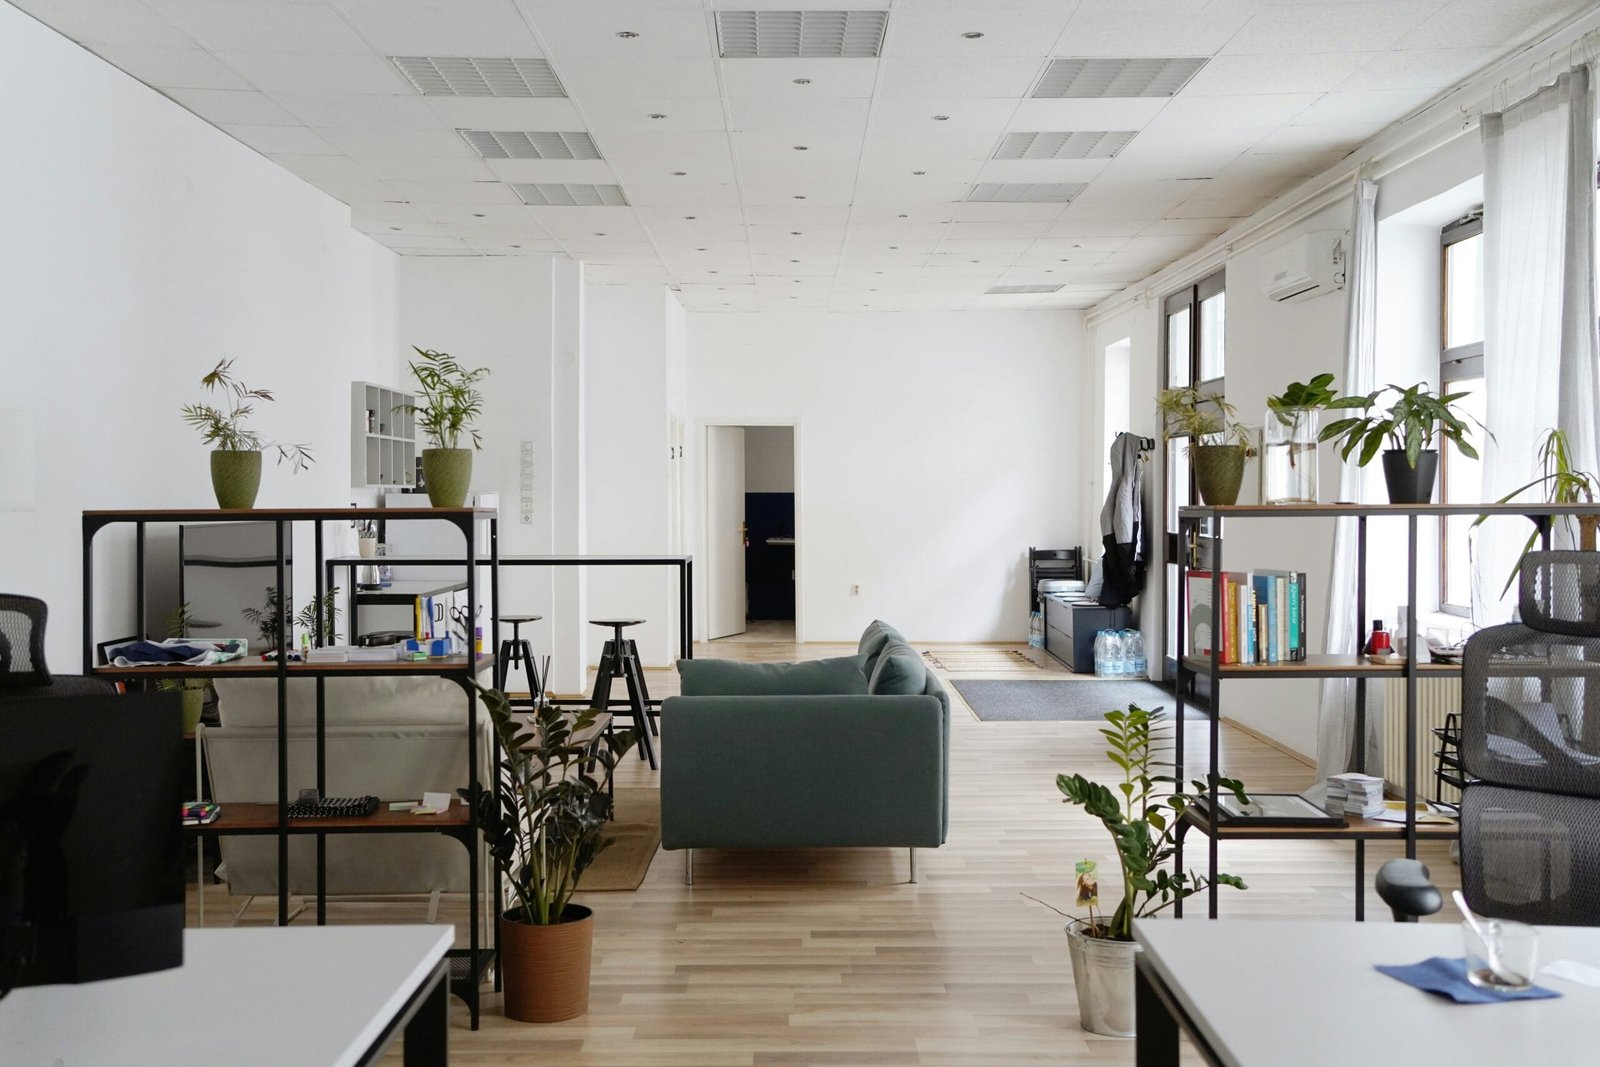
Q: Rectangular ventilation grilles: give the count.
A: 8